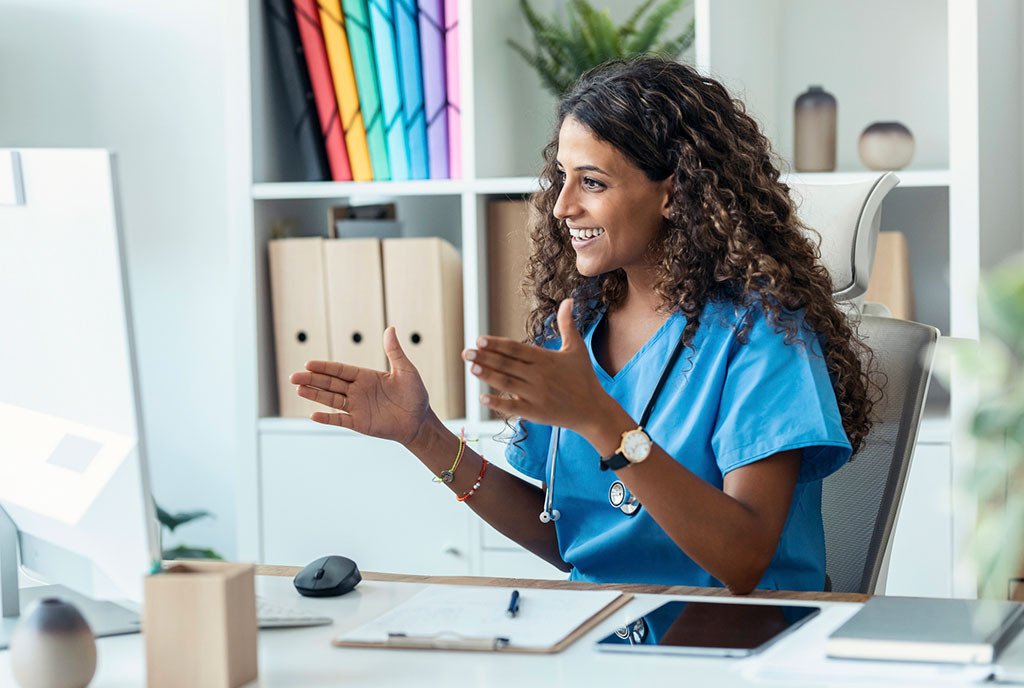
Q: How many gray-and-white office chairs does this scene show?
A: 1